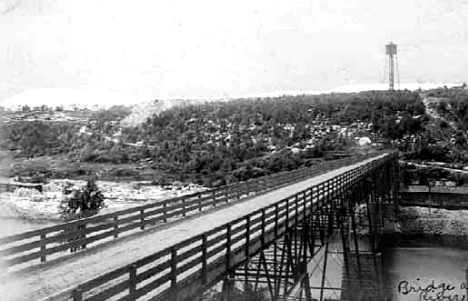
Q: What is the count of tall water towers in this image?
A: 1